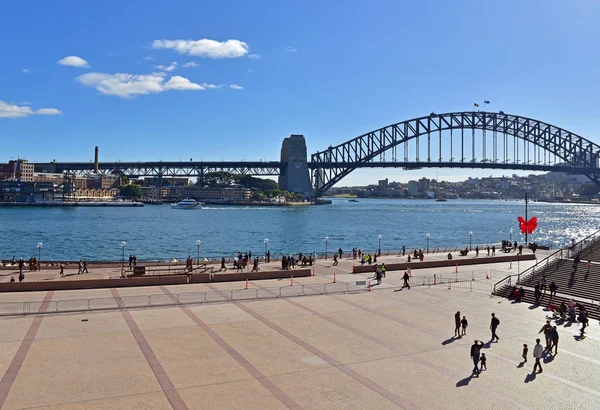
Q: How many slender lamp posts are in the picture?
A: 9